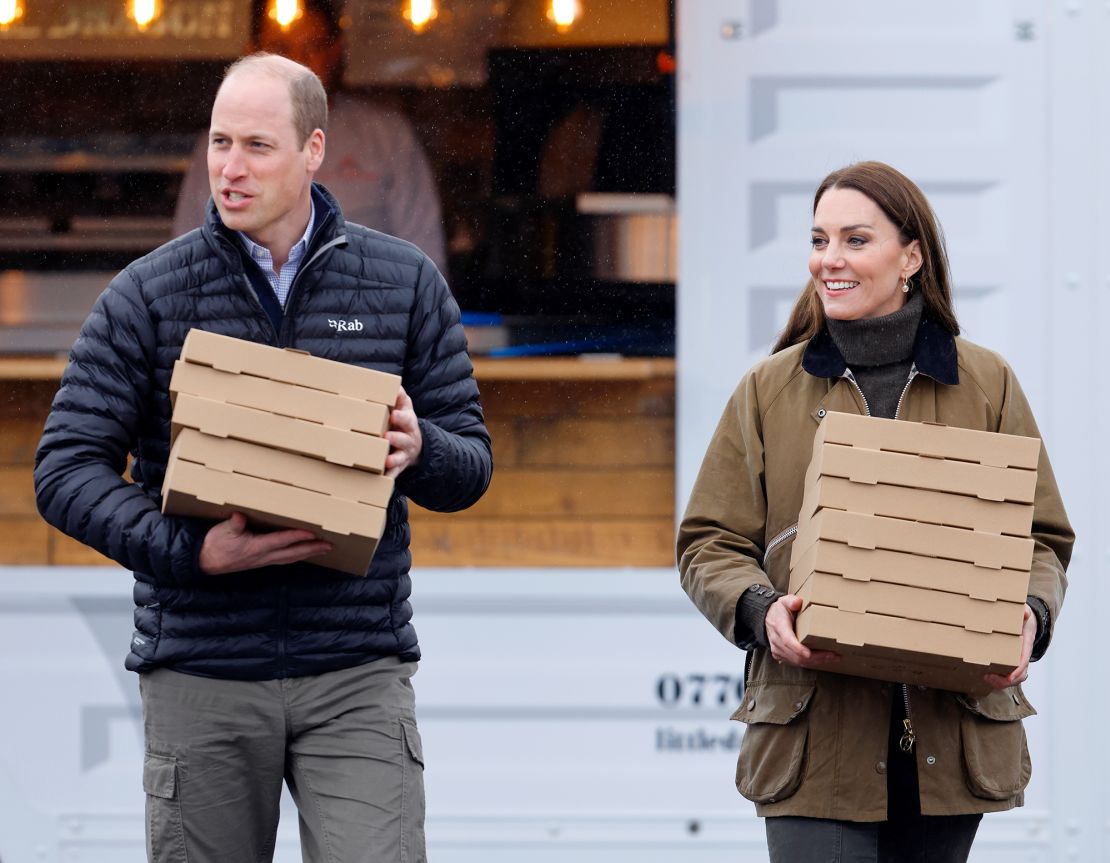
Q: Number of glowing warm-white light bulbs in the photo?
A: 5